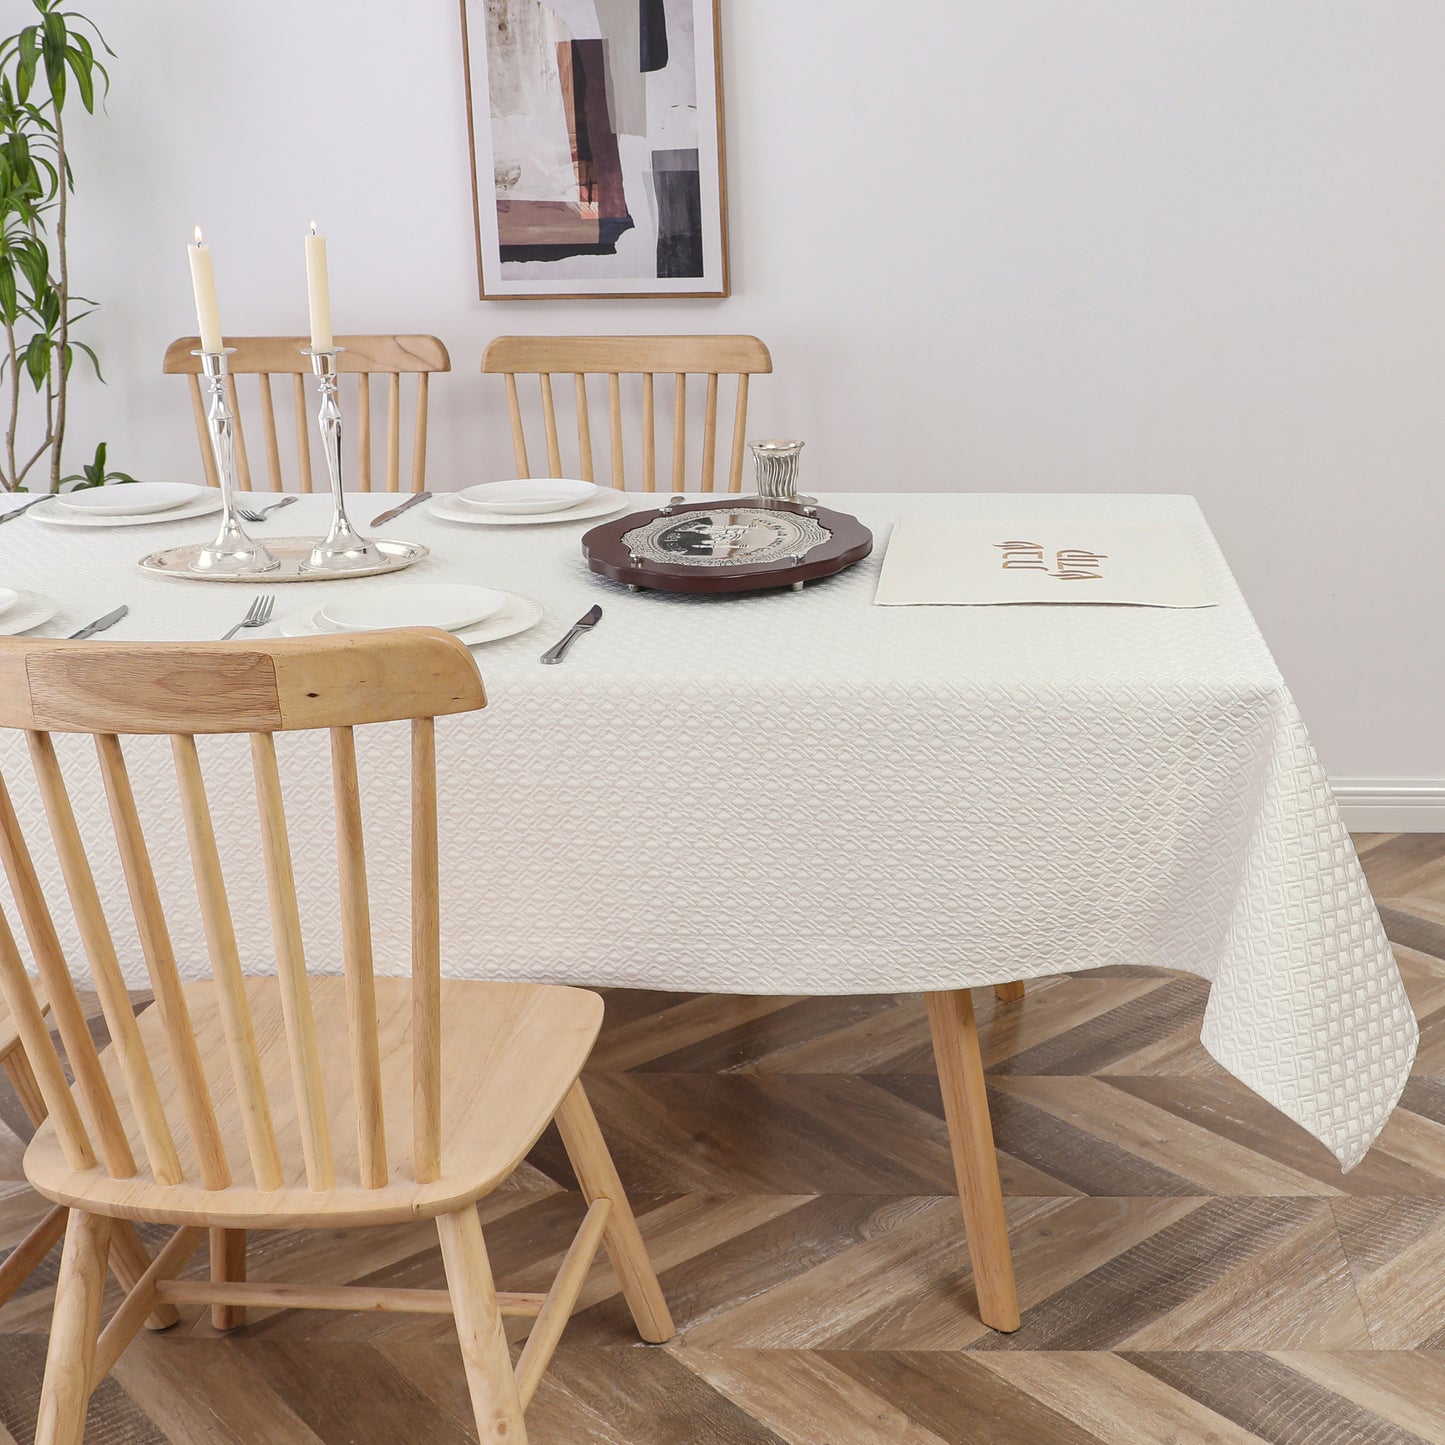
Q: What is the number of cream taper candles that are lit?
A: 2